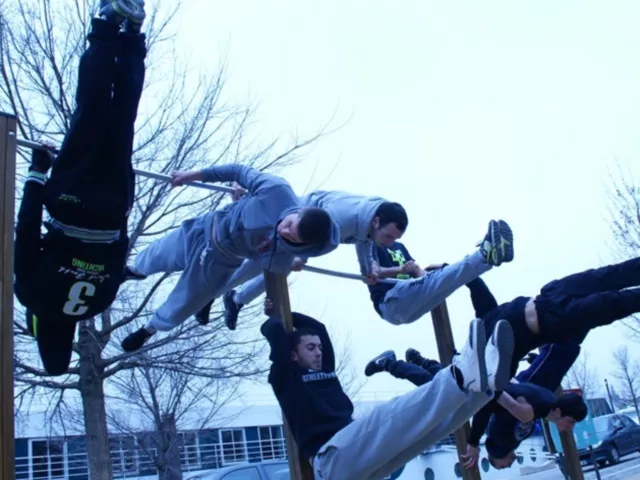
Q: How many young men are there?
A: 8